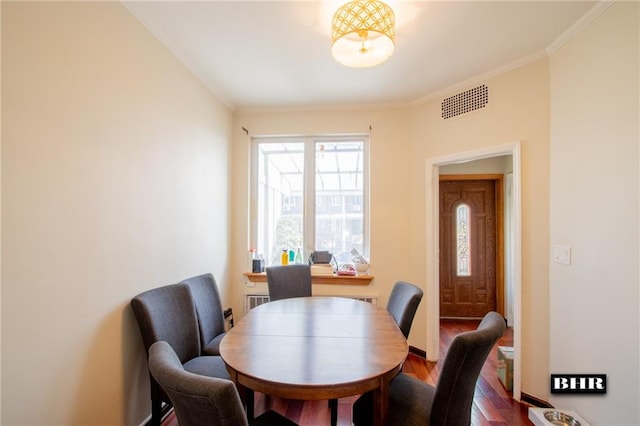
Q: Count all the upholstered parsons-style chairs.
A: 6